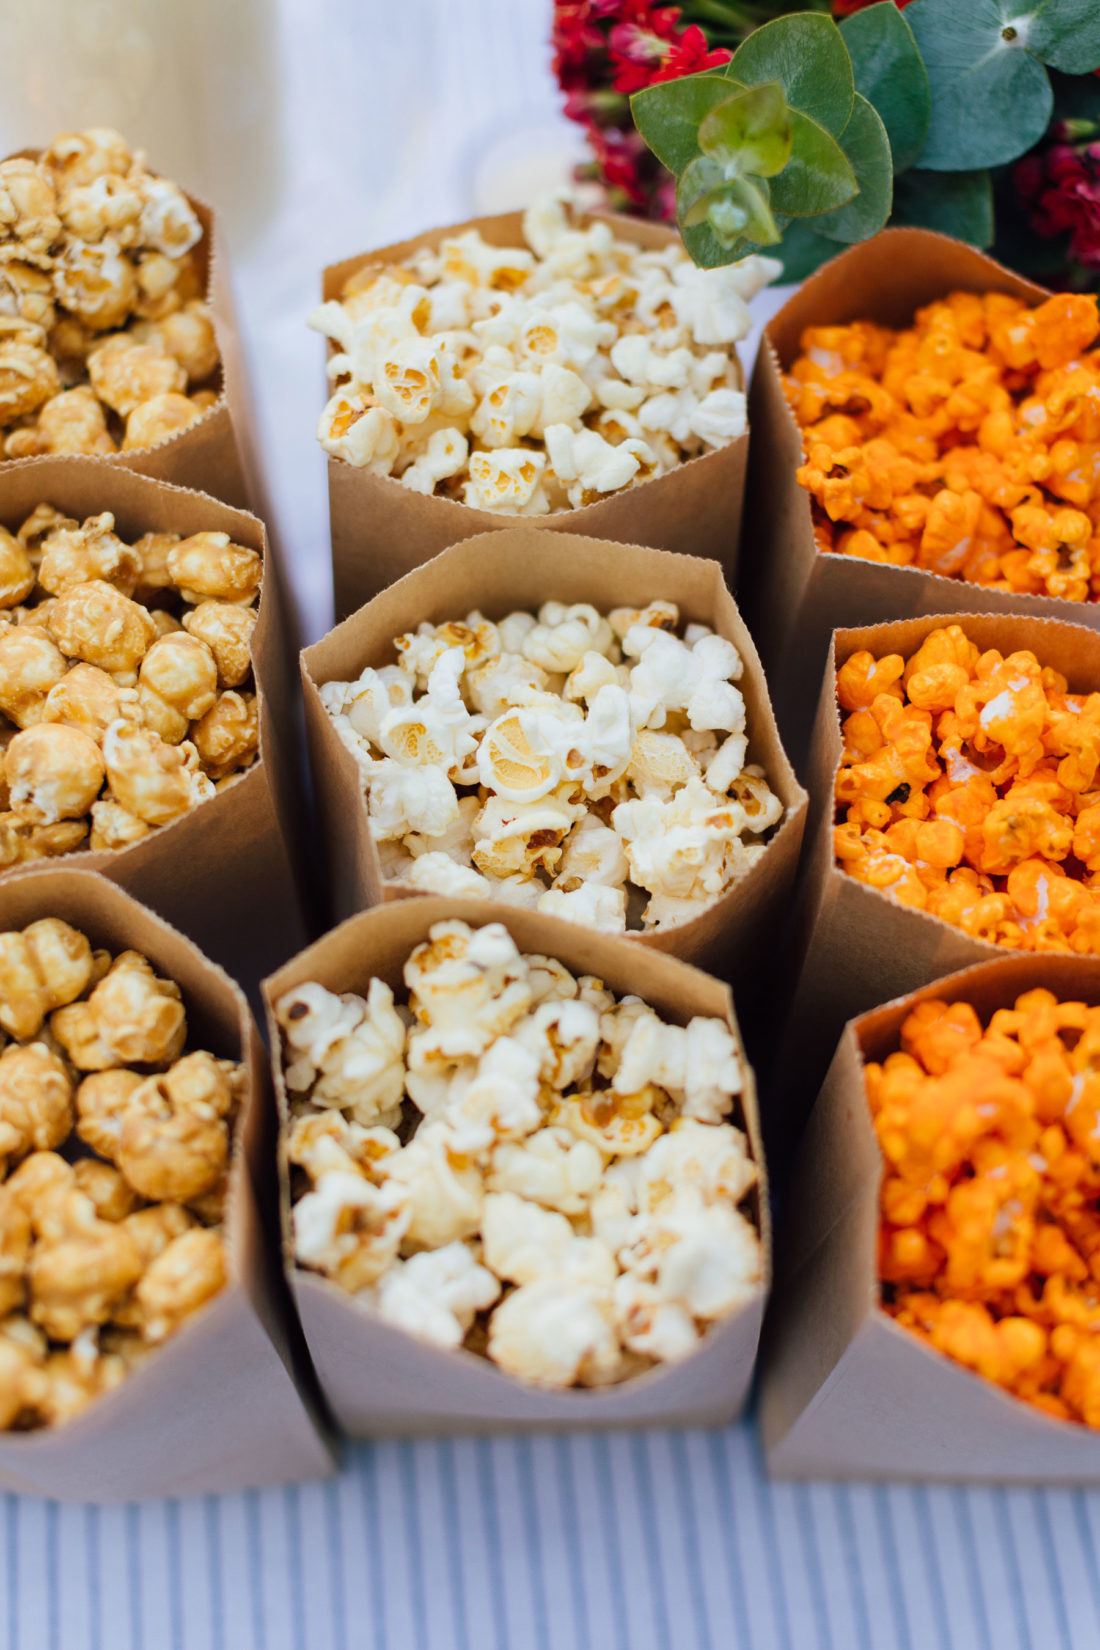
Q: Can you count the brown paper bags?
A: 9